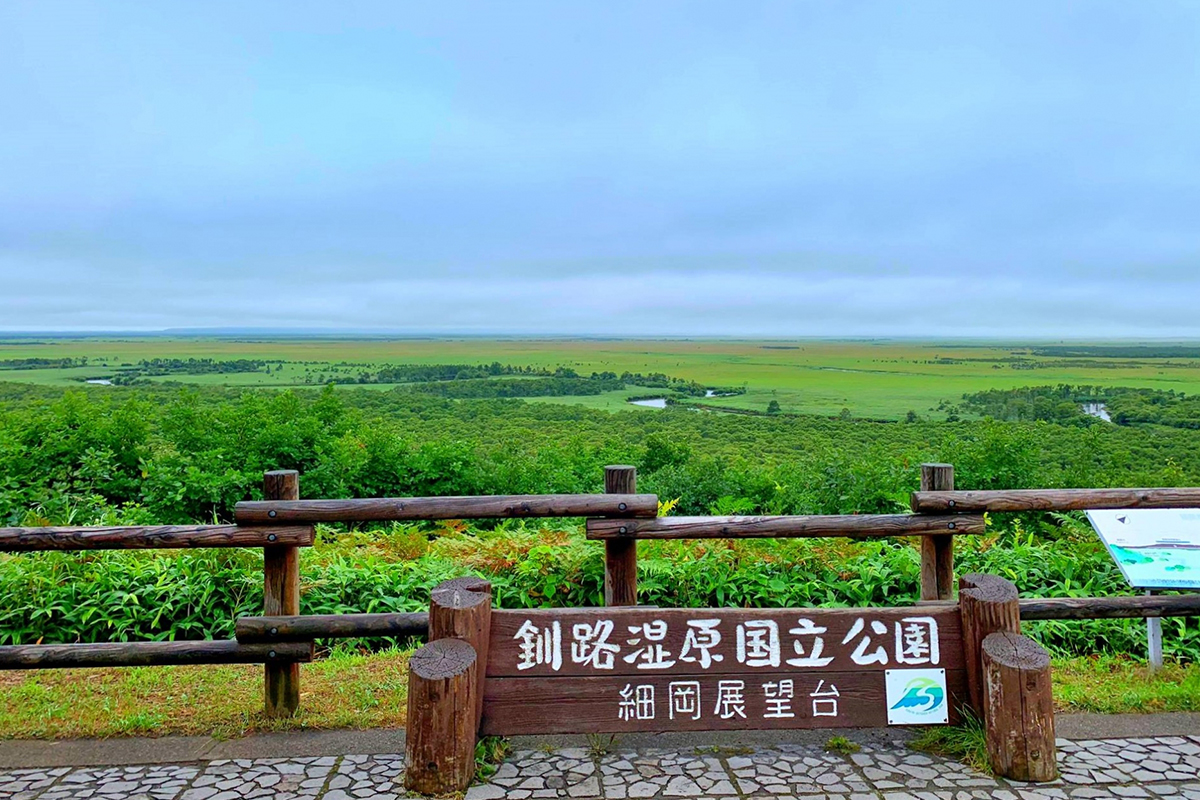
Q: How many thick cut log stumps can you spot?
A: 4